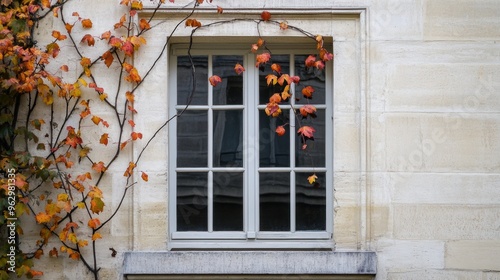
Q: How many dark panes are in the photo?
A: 12